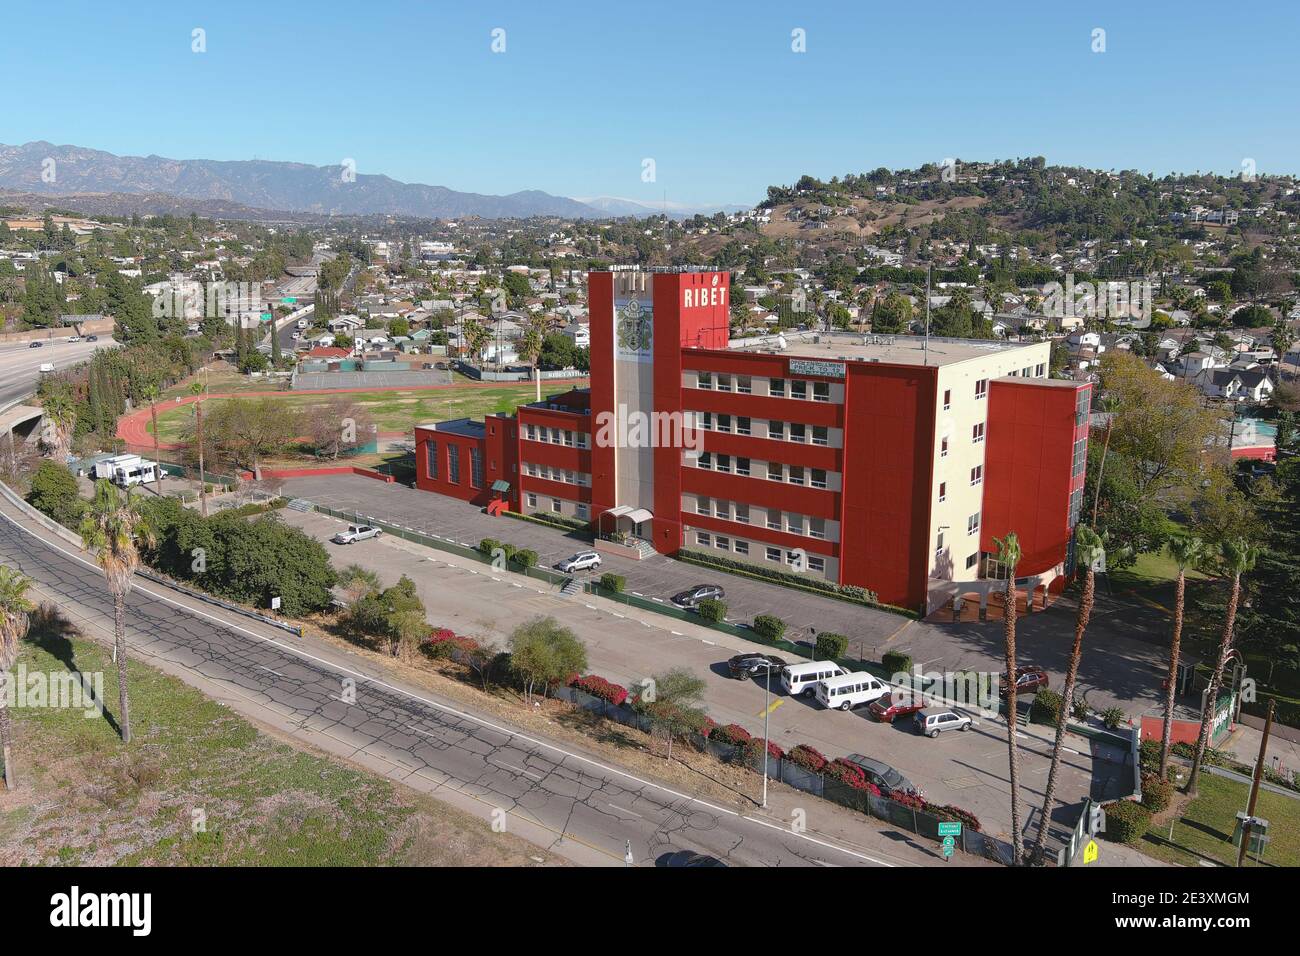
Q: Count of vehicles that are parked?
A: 12